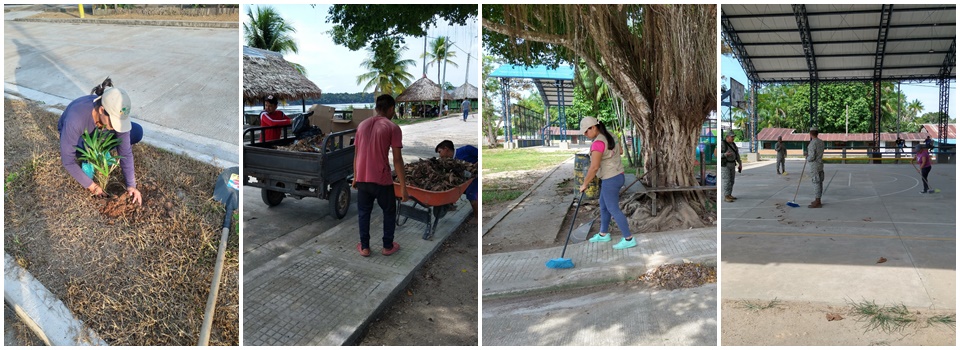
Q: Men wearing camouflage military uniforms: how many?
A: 3